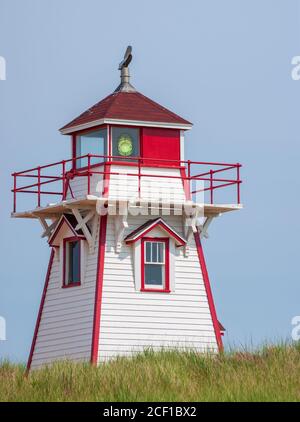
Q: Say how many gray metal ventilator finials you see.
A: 1